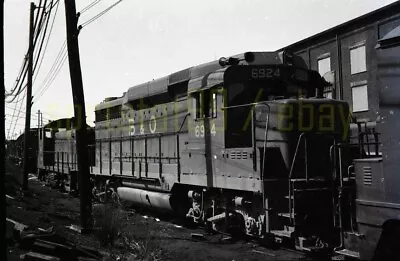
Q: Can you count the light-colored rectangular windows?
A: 3